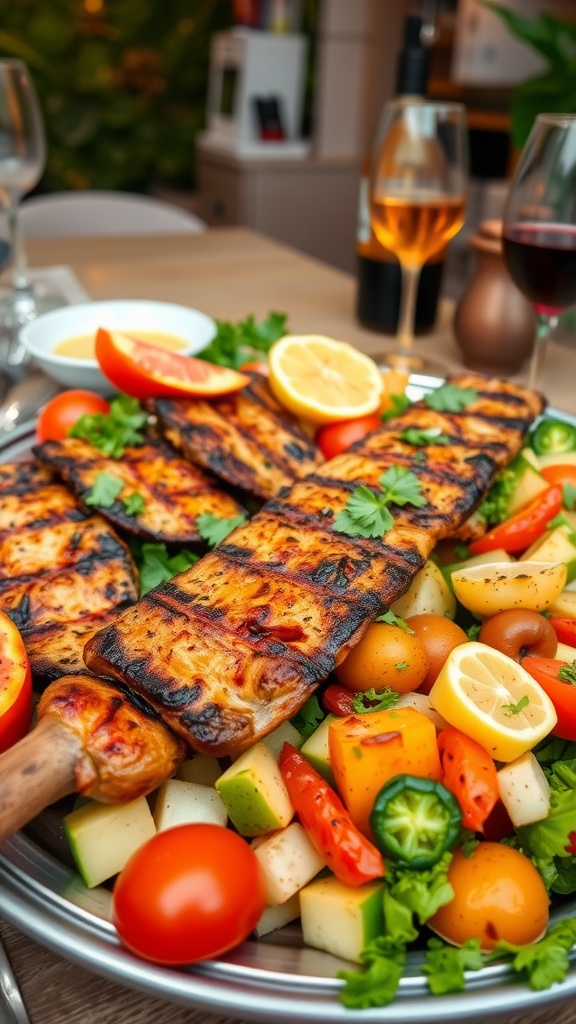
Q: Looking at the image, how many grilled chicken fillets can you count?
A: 4